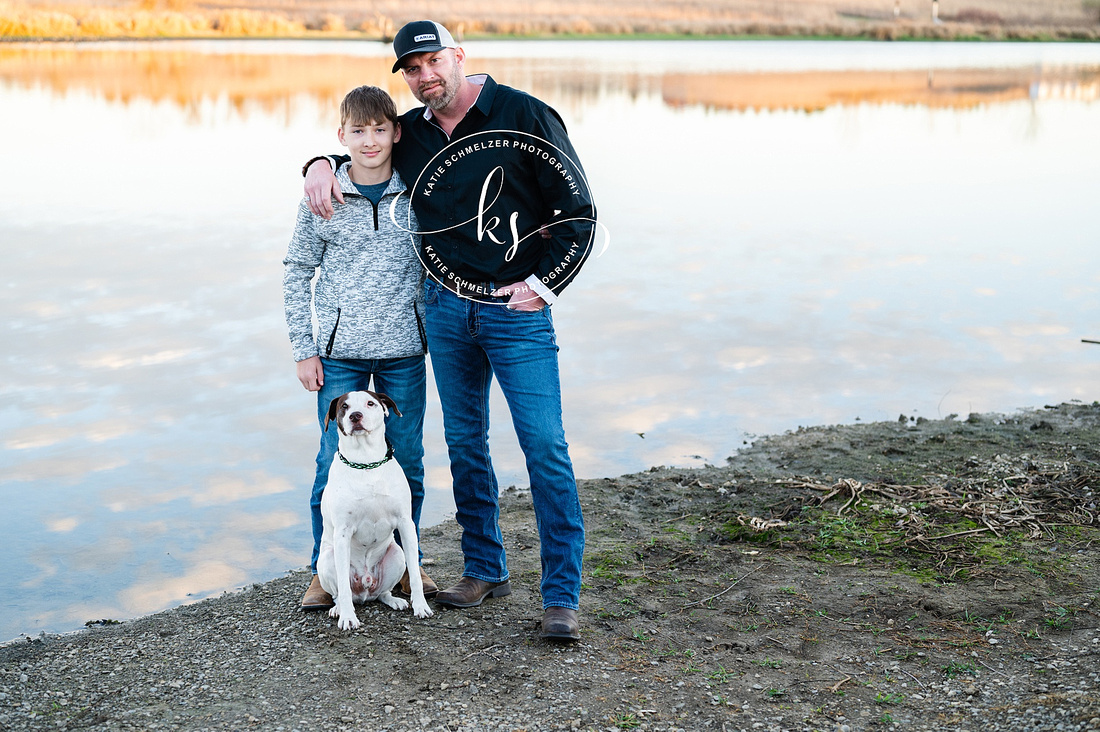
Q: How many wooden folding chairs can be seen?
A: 0